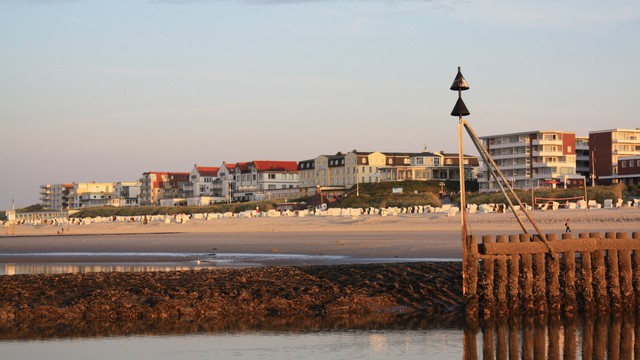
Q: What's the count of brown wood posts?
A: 13